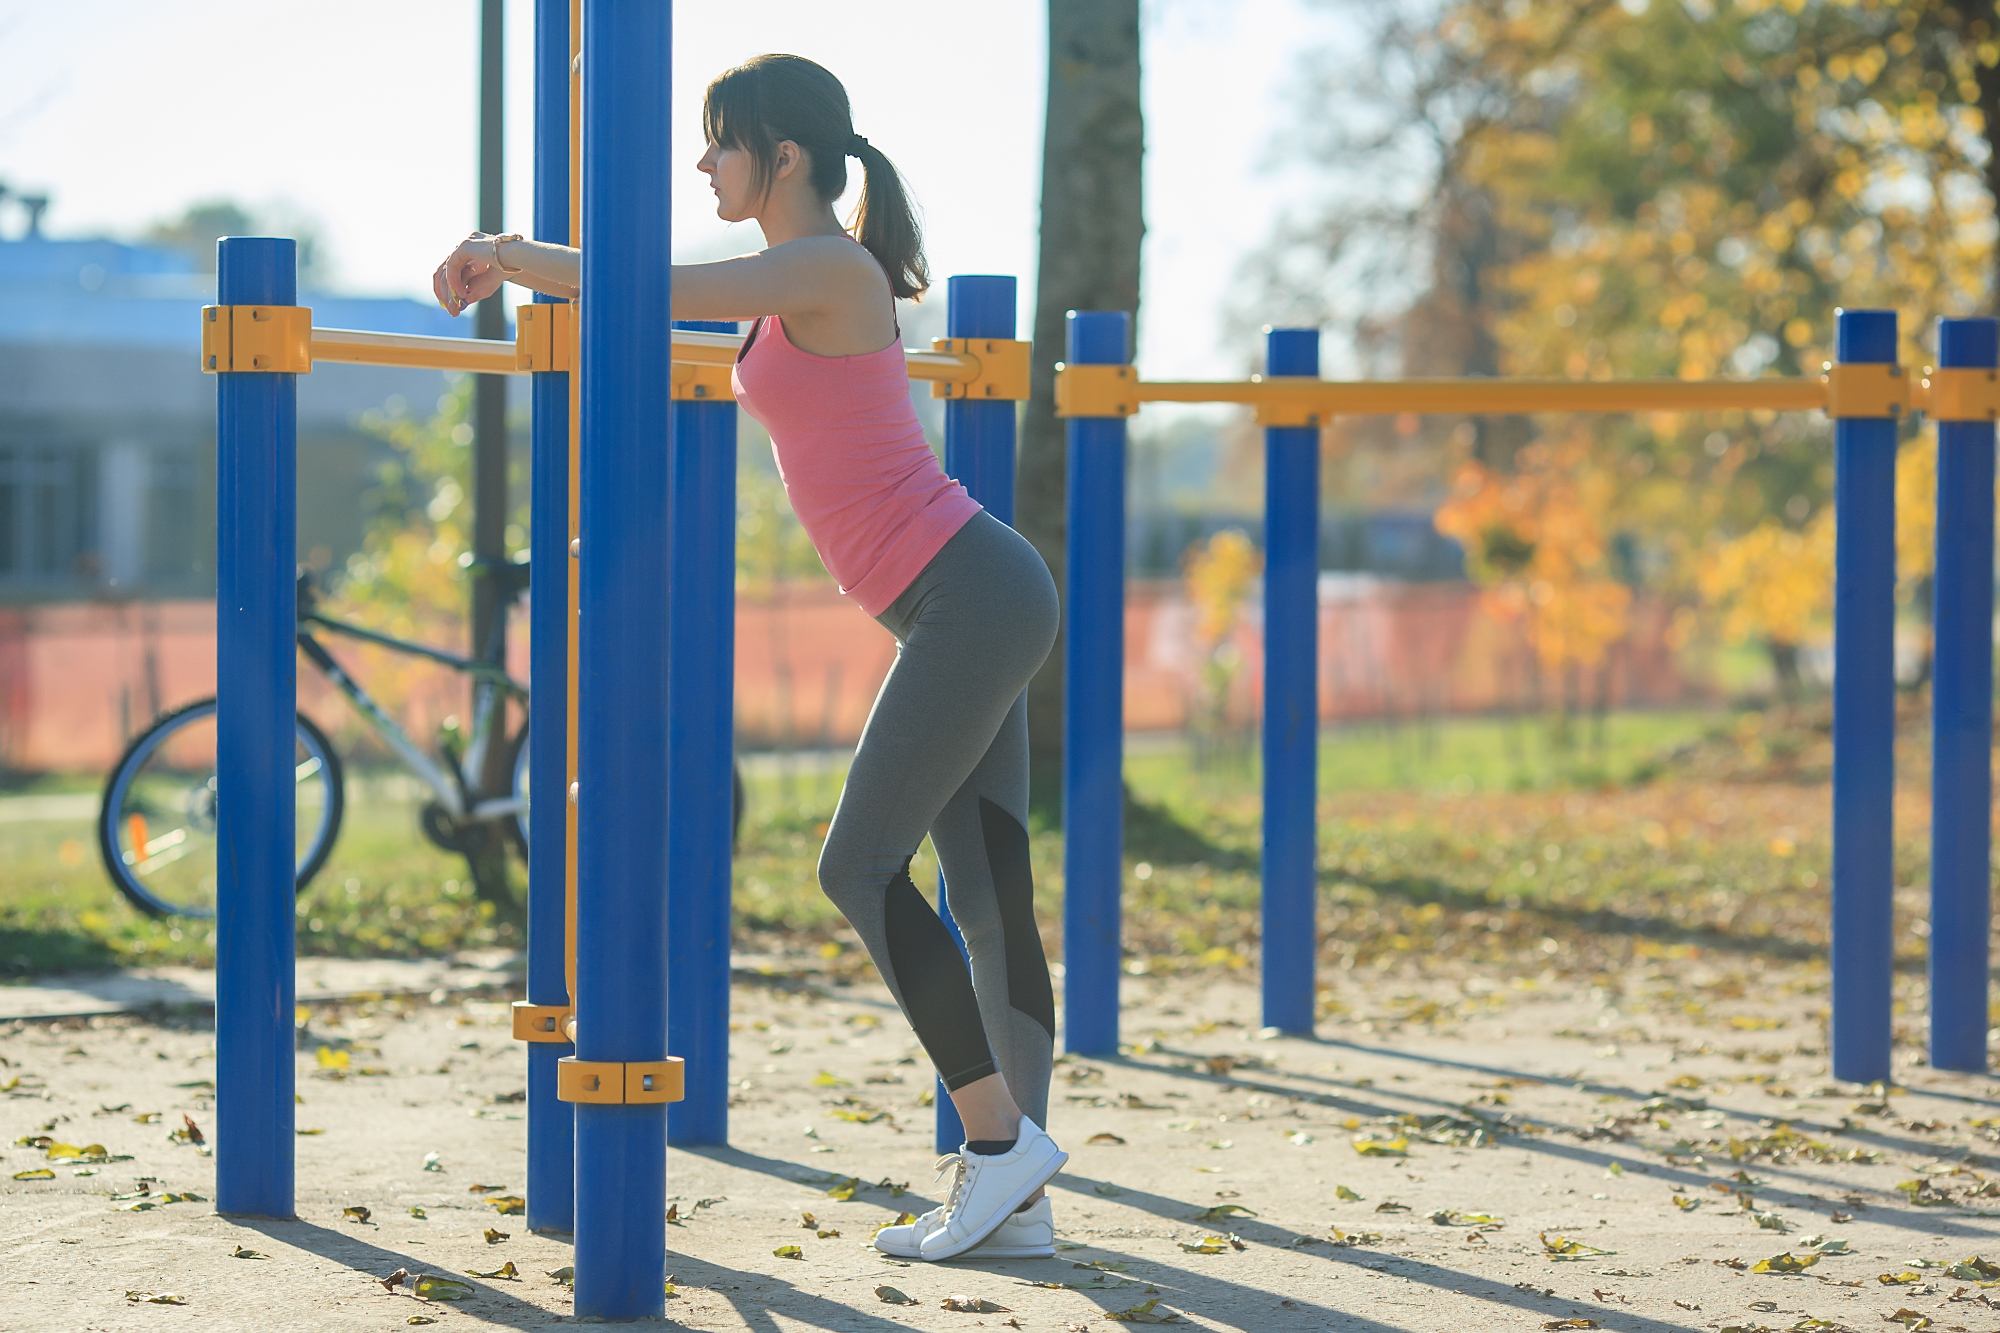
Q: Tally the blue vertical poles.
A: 9